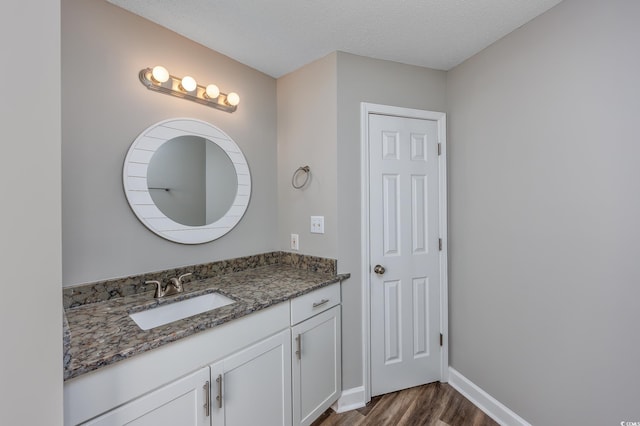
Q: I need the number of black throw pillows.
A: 0